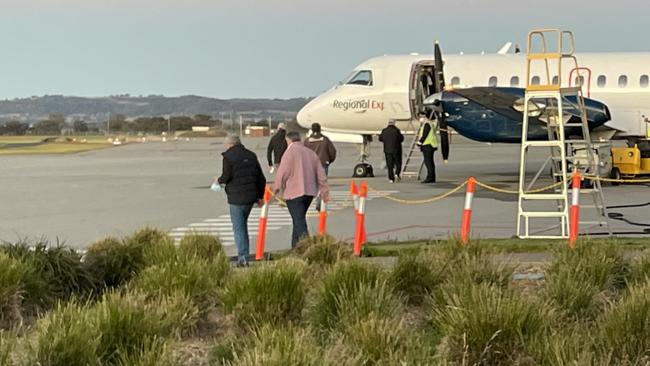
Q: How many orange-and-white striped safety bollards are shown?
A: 6